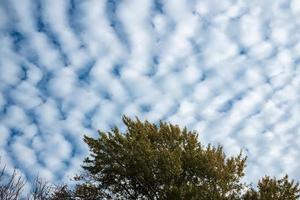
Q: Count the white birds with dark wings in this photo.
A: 0